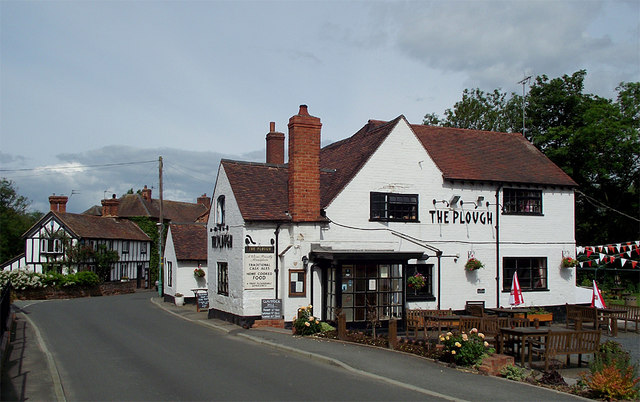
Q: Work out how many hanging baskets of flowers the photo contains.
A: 4